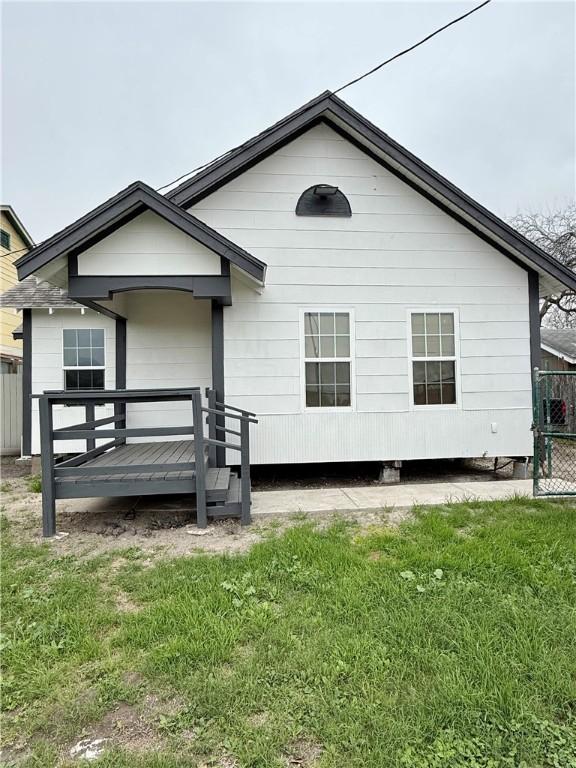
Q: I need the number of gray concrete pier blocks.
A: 2